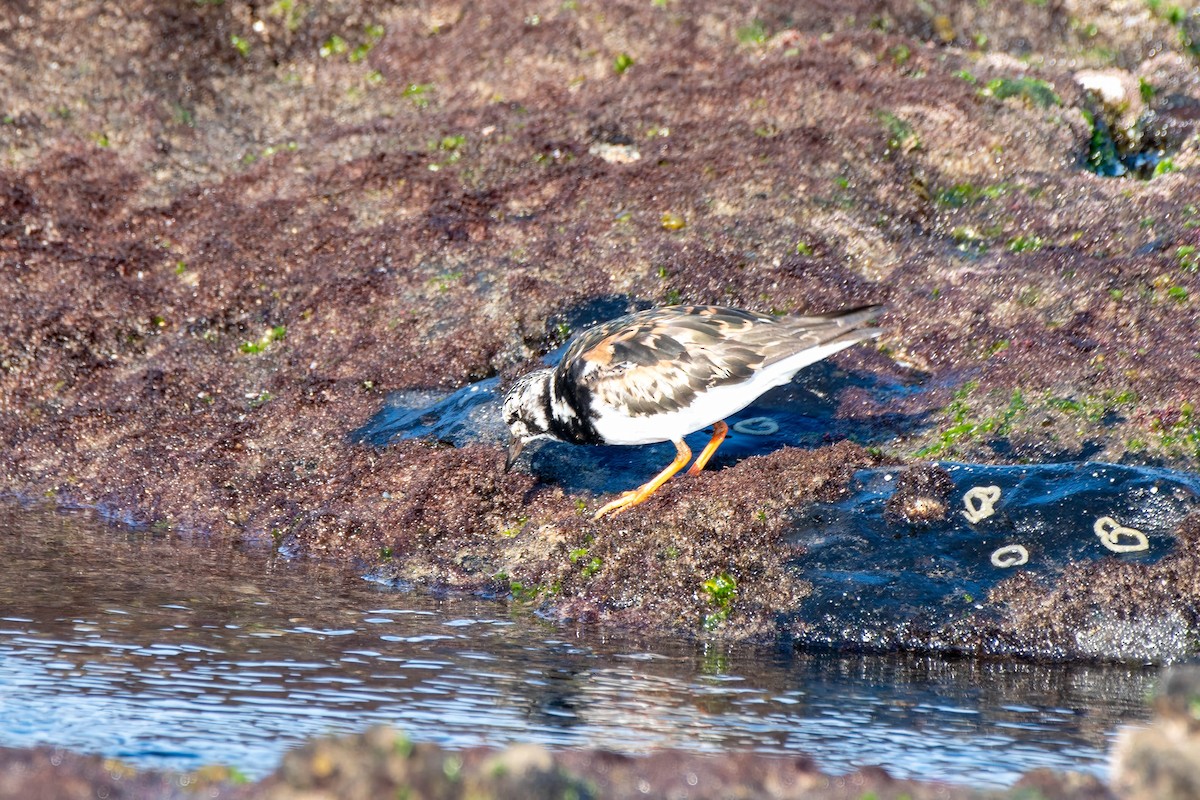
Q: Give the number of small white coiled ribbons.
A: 4